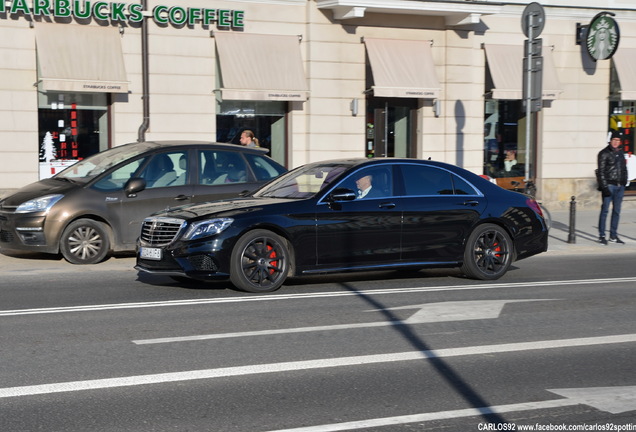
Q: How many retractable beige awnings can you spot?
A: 5